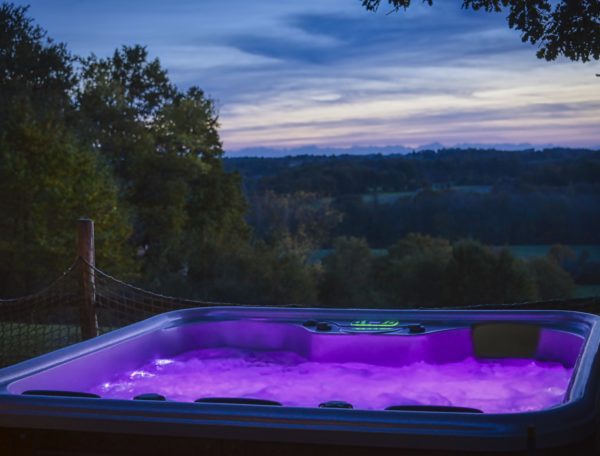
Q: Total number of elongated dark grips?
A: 3